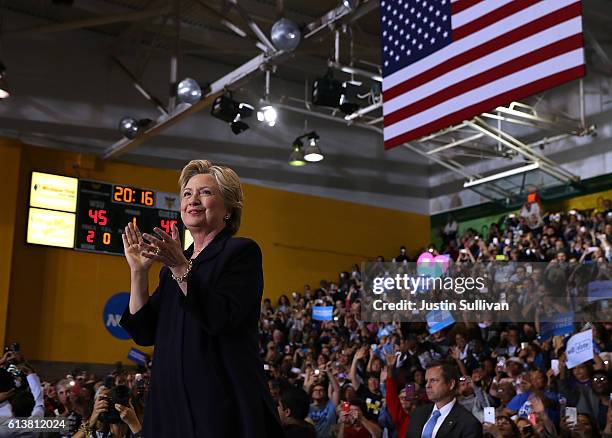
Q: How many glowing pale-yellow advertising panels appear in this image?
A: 2